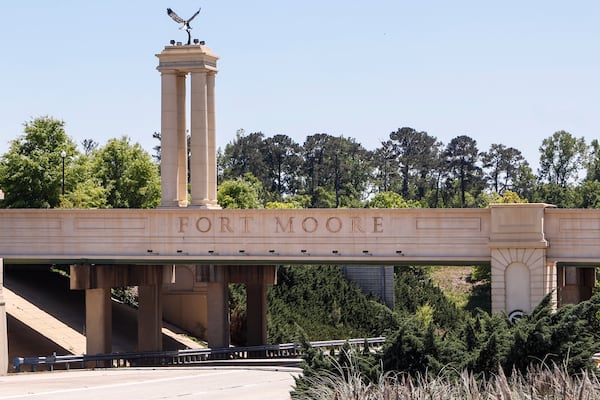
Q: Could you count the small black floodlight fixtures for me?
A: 13